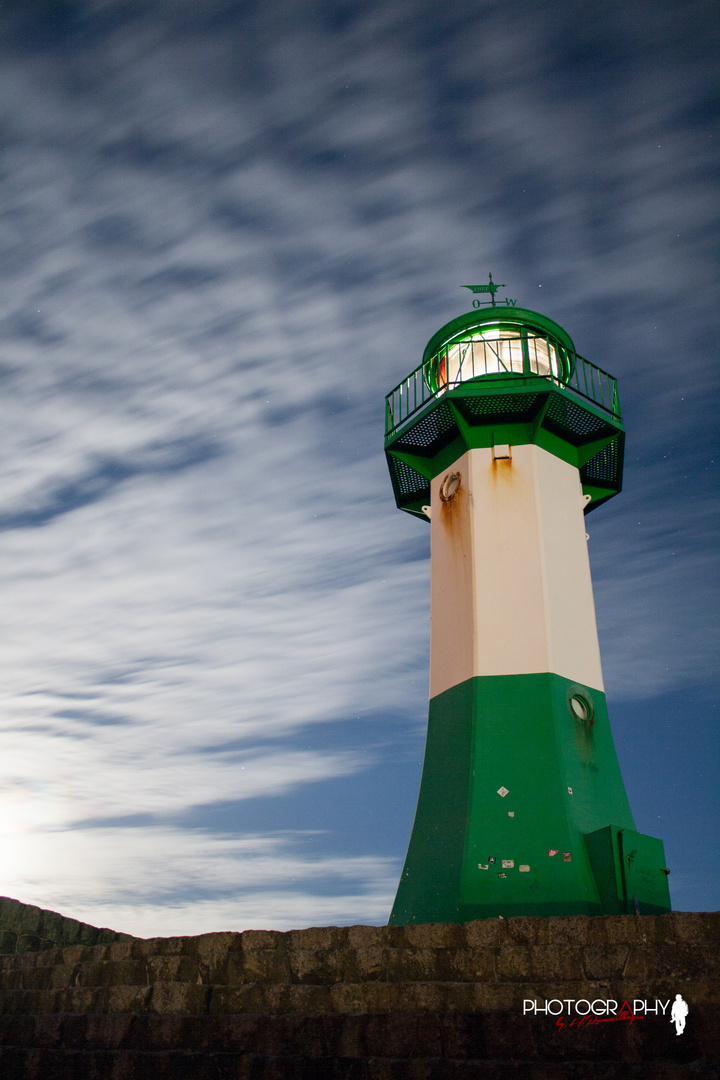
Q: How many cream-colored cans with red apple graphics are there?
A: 0